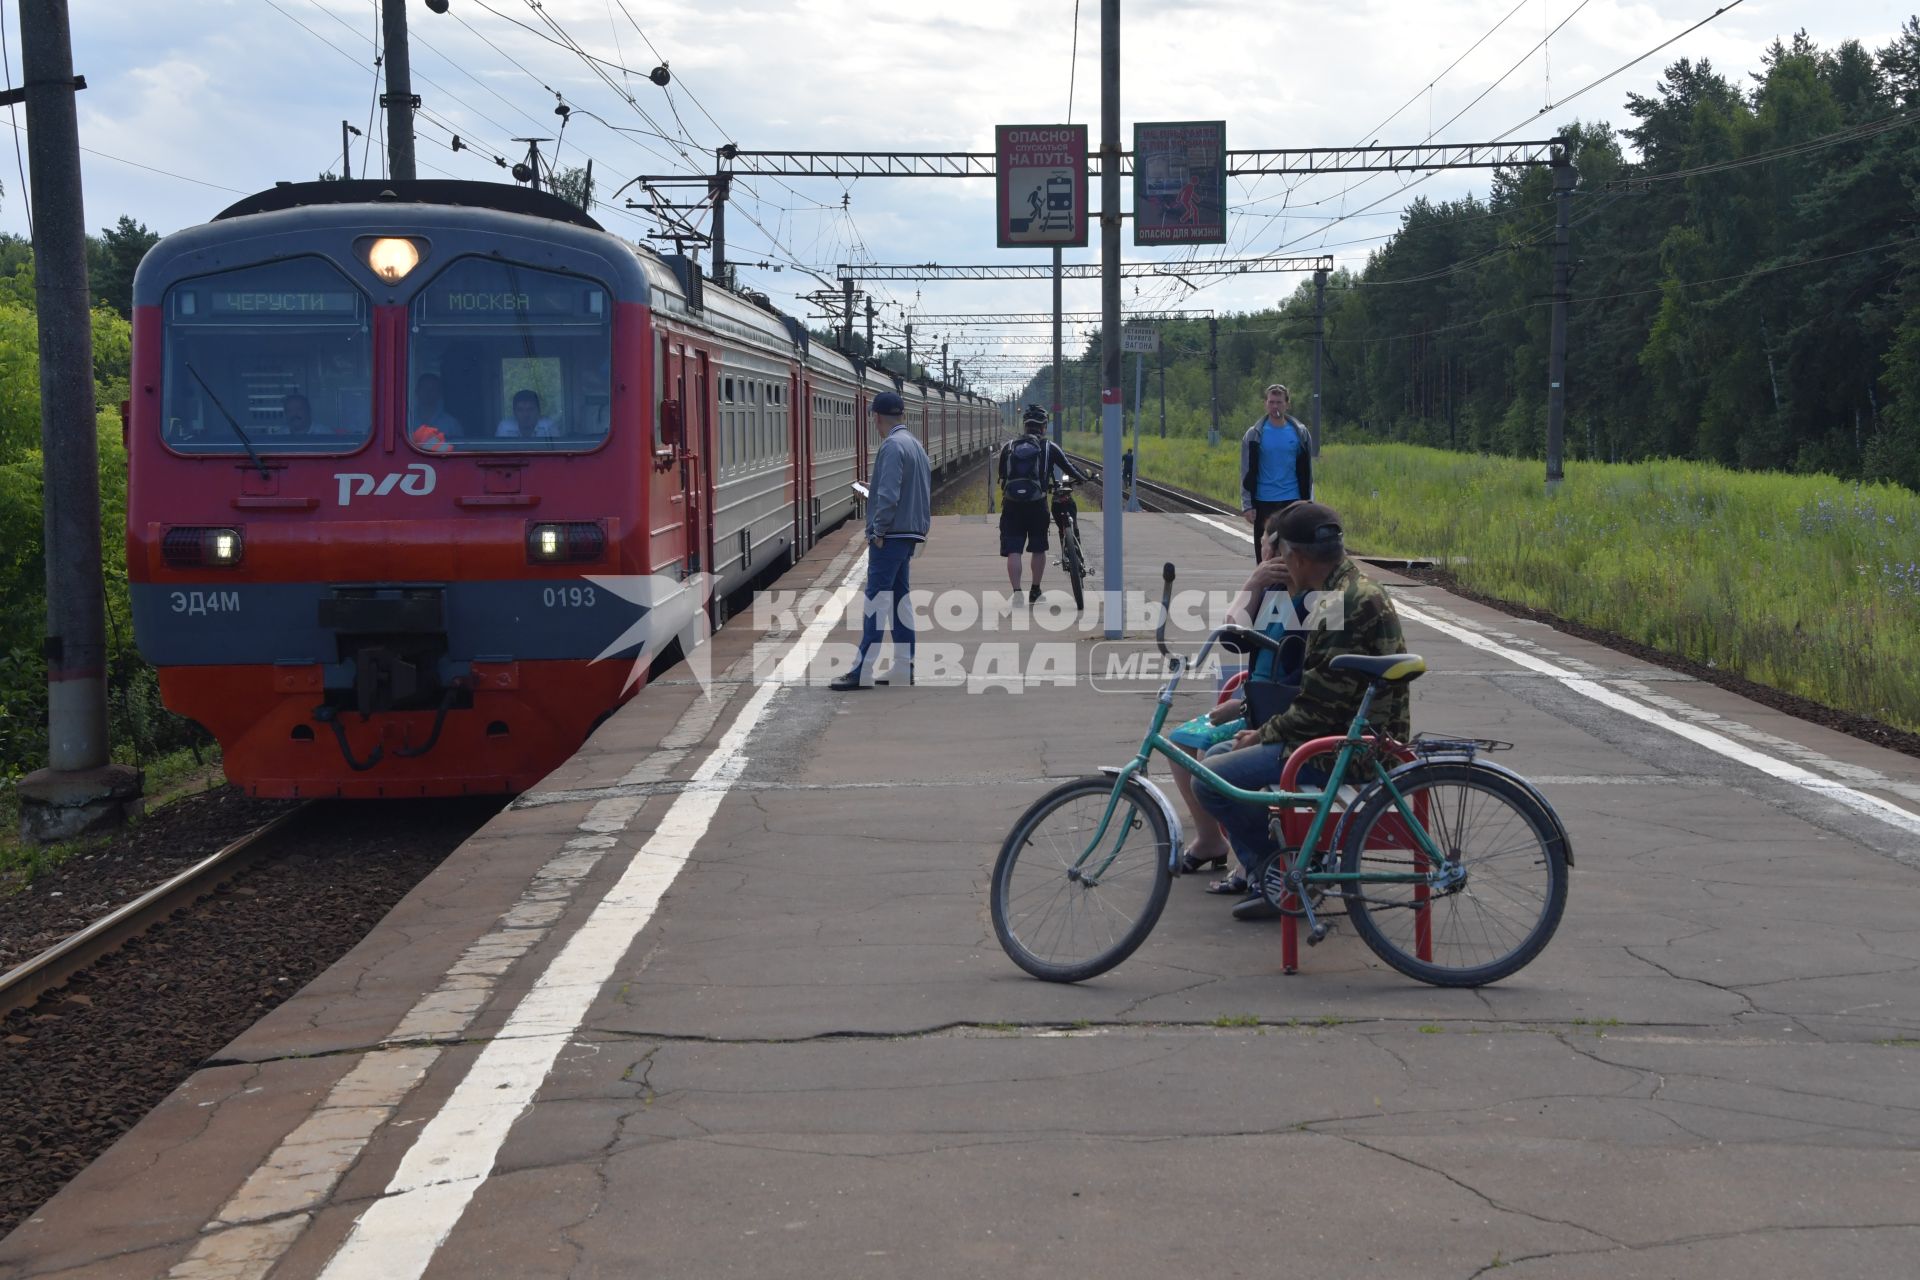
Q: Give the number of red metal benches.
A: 1